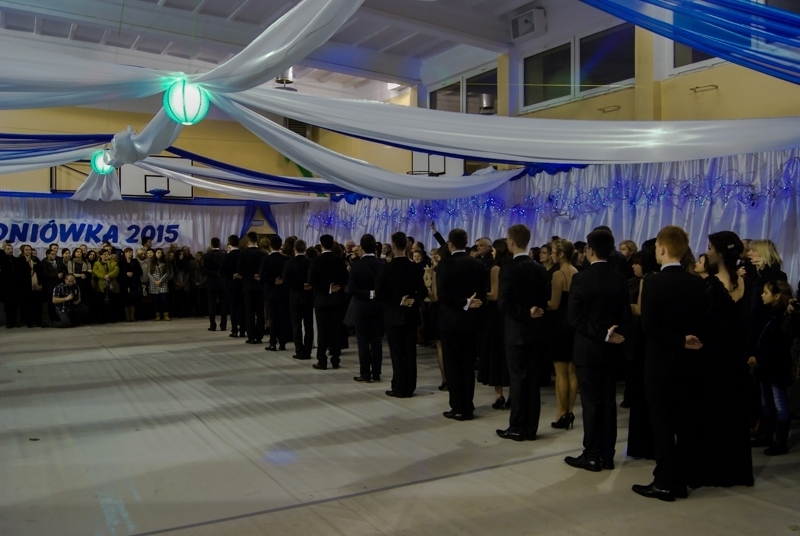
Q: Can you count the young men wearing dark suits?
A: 12